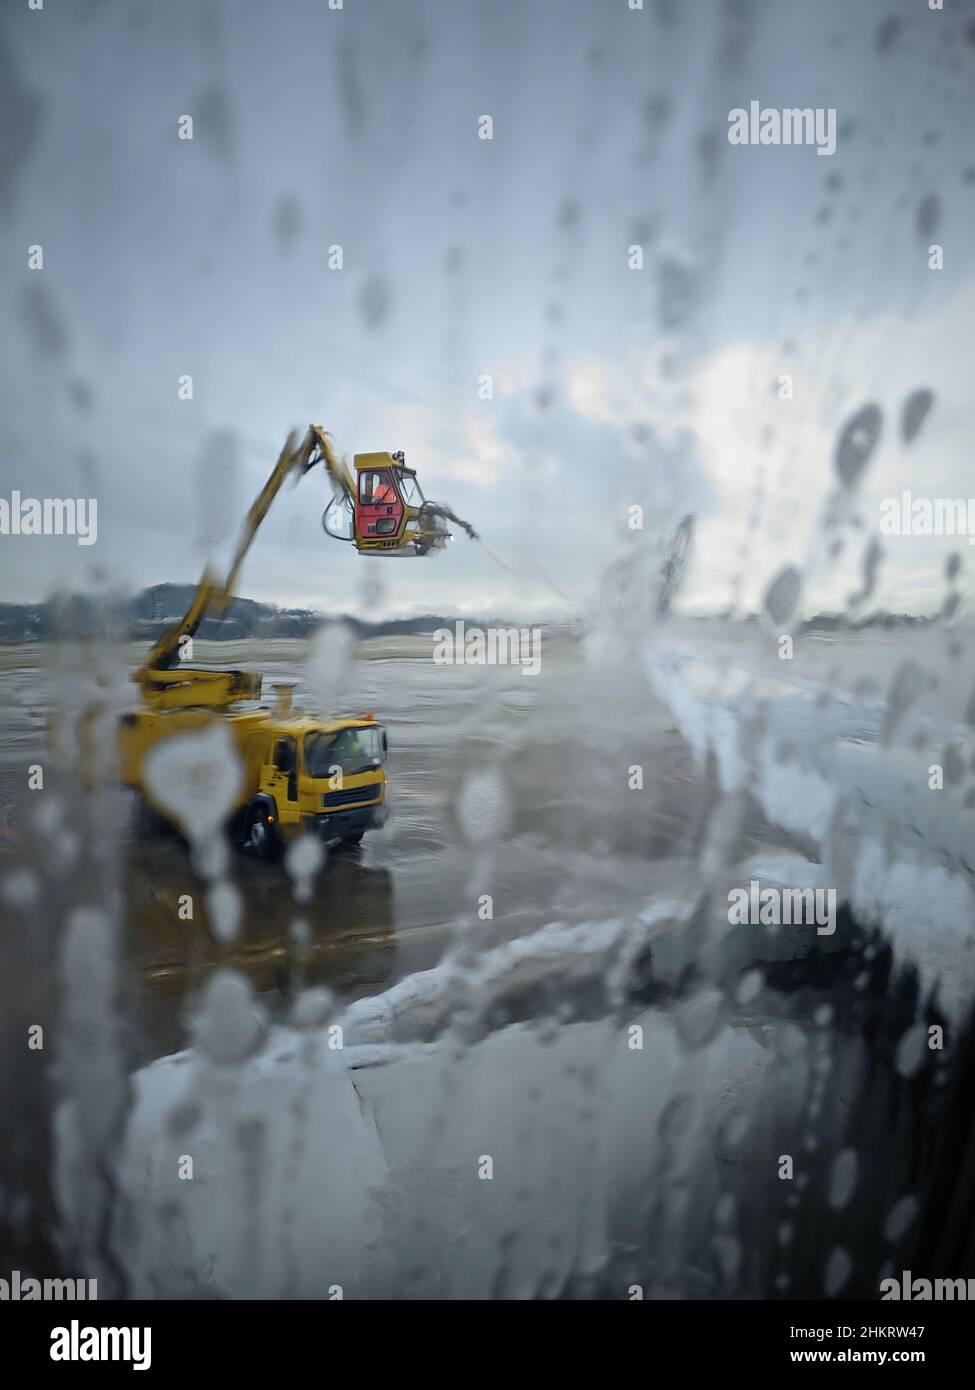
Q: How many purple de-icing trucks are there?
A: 0